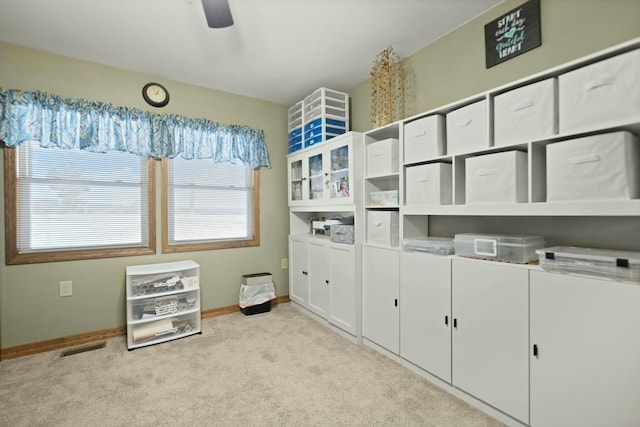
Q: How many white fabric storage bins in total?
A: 9